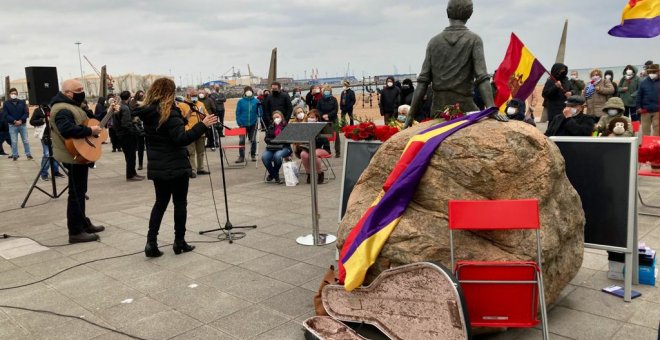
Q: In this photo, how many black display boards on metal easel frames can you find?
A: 2